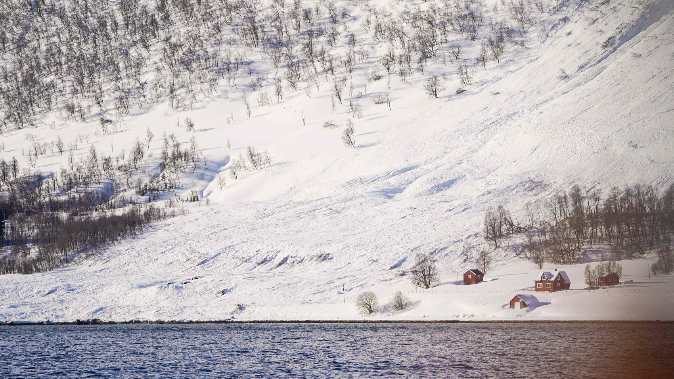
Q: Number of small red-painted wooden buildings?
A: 4